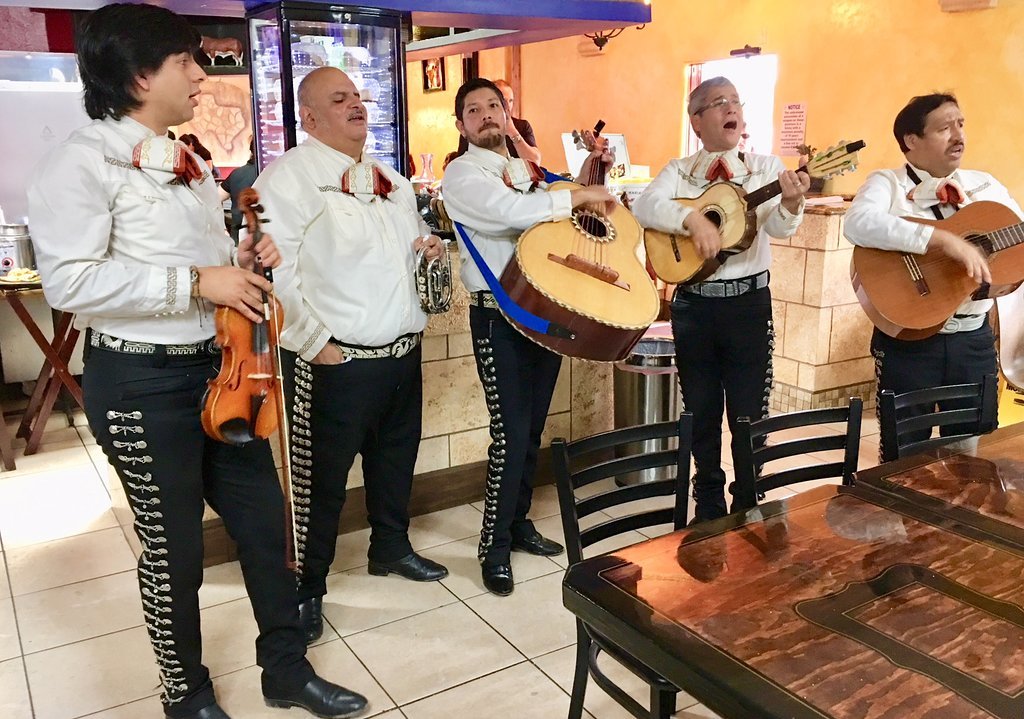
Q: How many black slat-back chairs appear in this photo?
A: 3